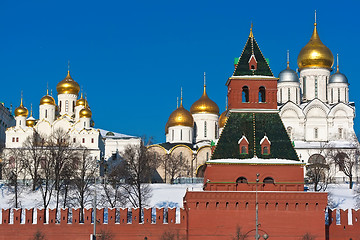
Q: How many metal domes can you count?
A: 12